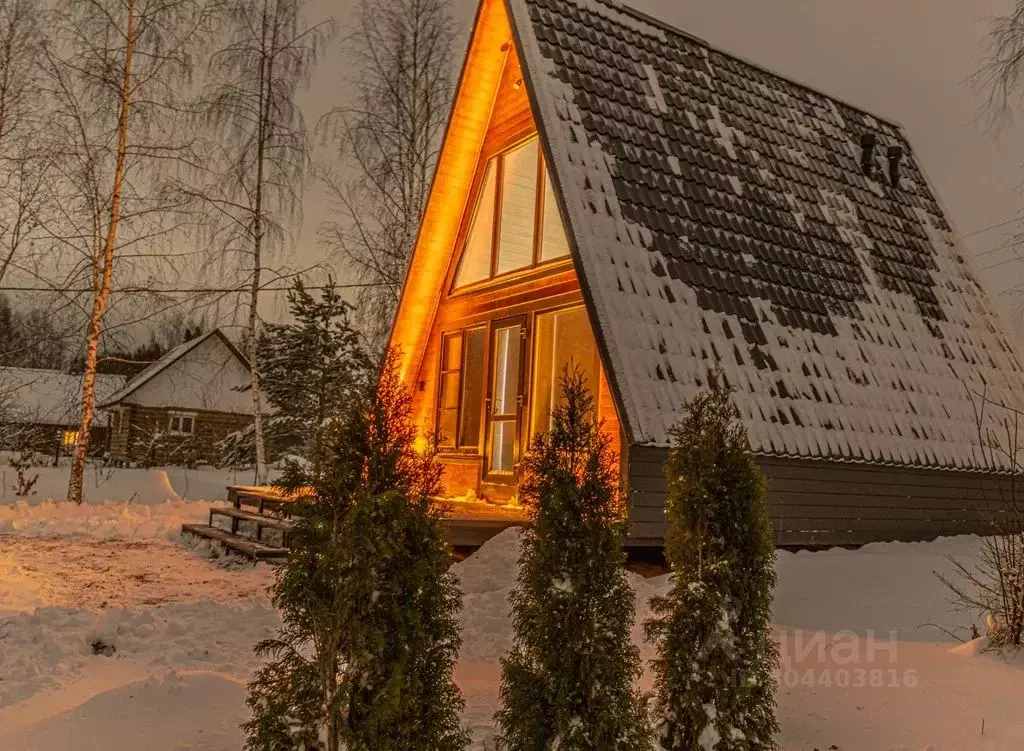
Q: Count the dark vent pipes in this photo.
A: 2